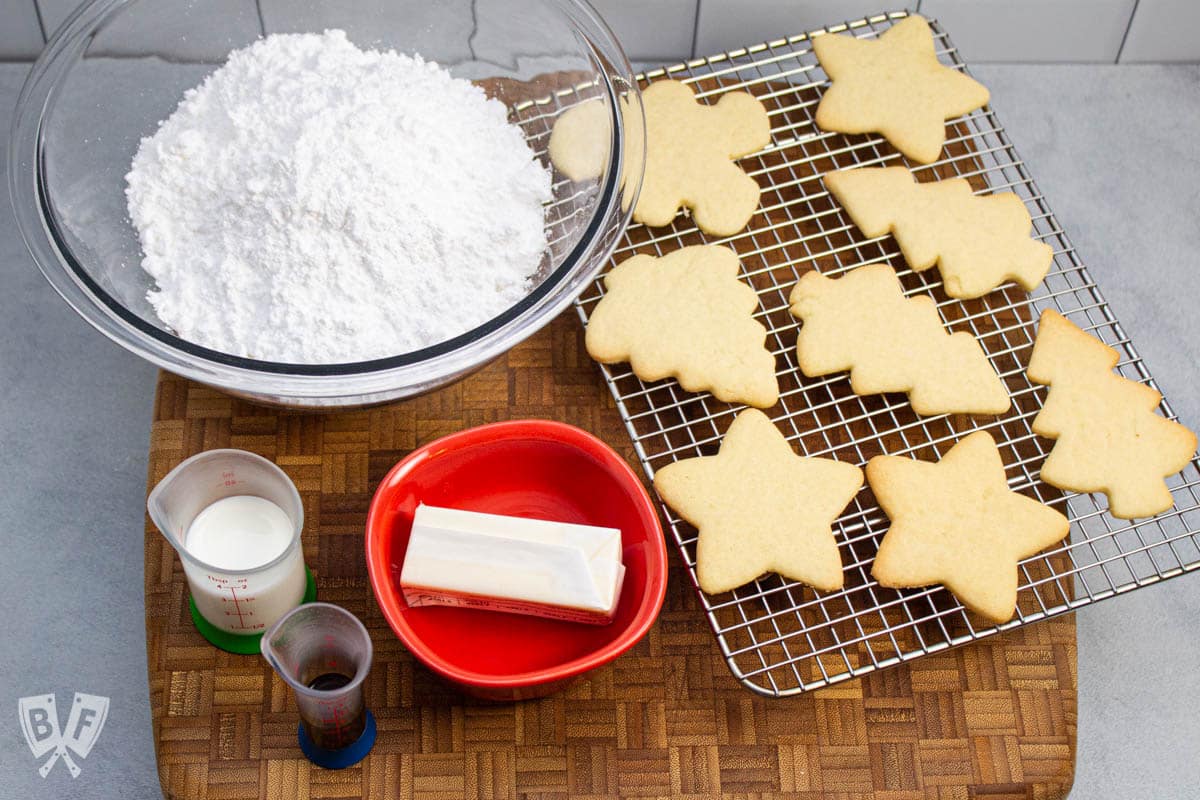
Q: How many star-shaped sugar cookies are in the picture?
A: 3